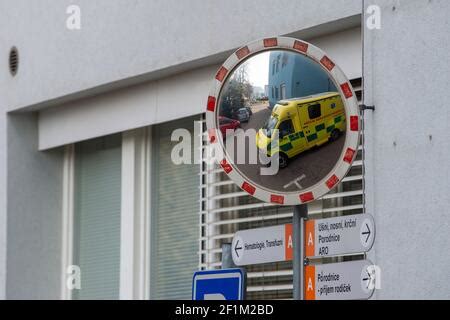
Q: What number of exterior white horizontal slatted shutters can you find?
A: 1